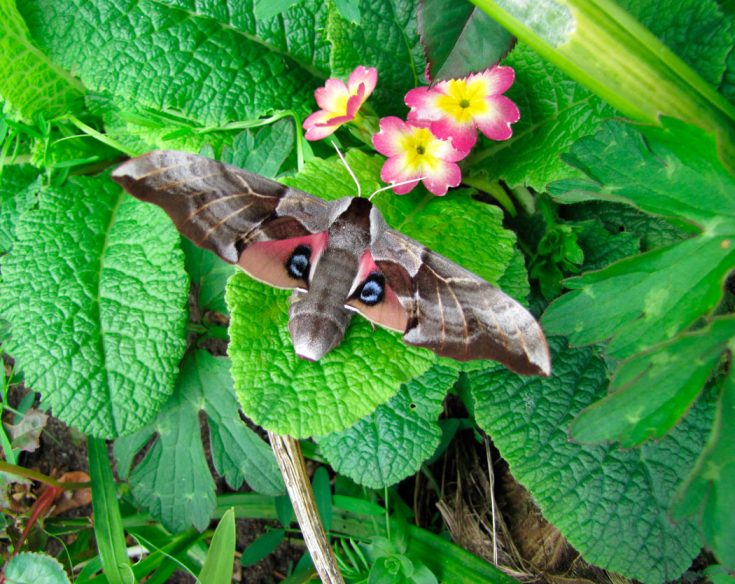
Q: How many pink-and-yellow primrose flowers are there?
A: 3